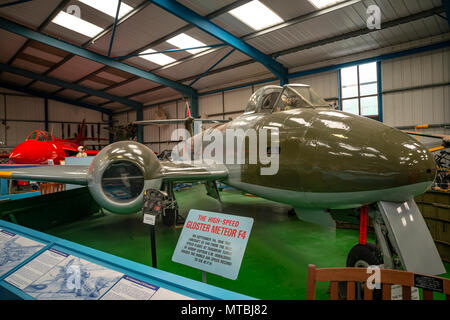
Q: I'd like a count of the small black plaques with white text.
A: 1